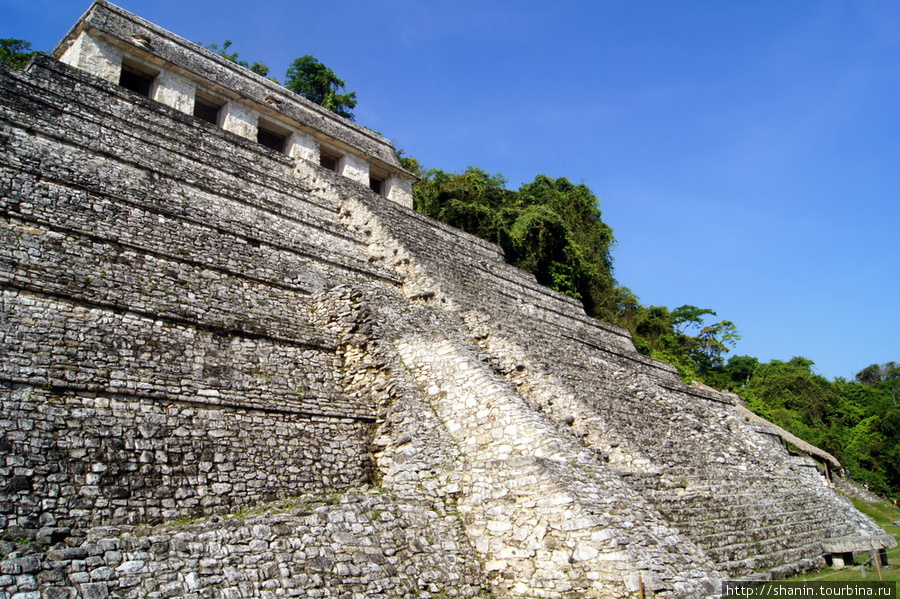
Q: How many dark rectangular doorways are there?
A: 5